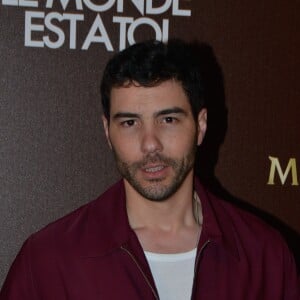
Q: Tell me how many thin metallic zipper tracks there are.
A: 2